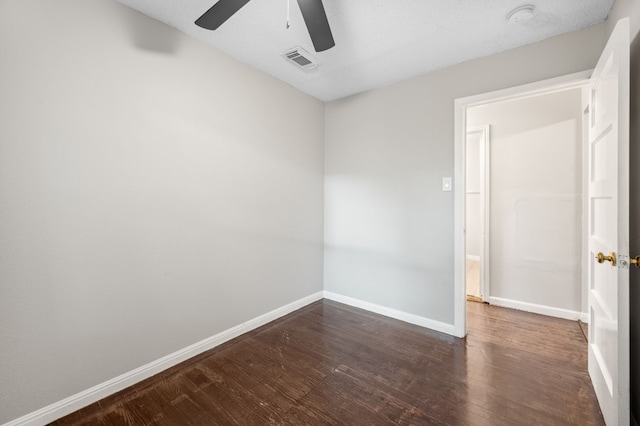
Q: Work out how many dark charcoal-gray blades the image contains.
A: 2